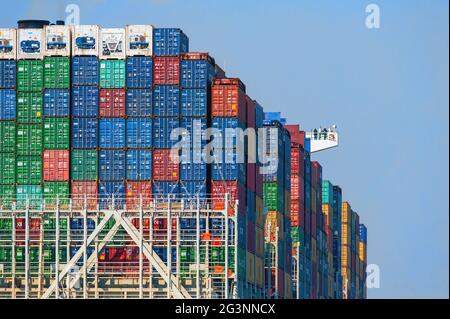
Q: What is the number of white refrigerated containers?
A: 6